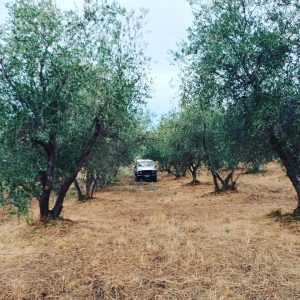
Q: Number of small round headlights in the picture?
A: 2